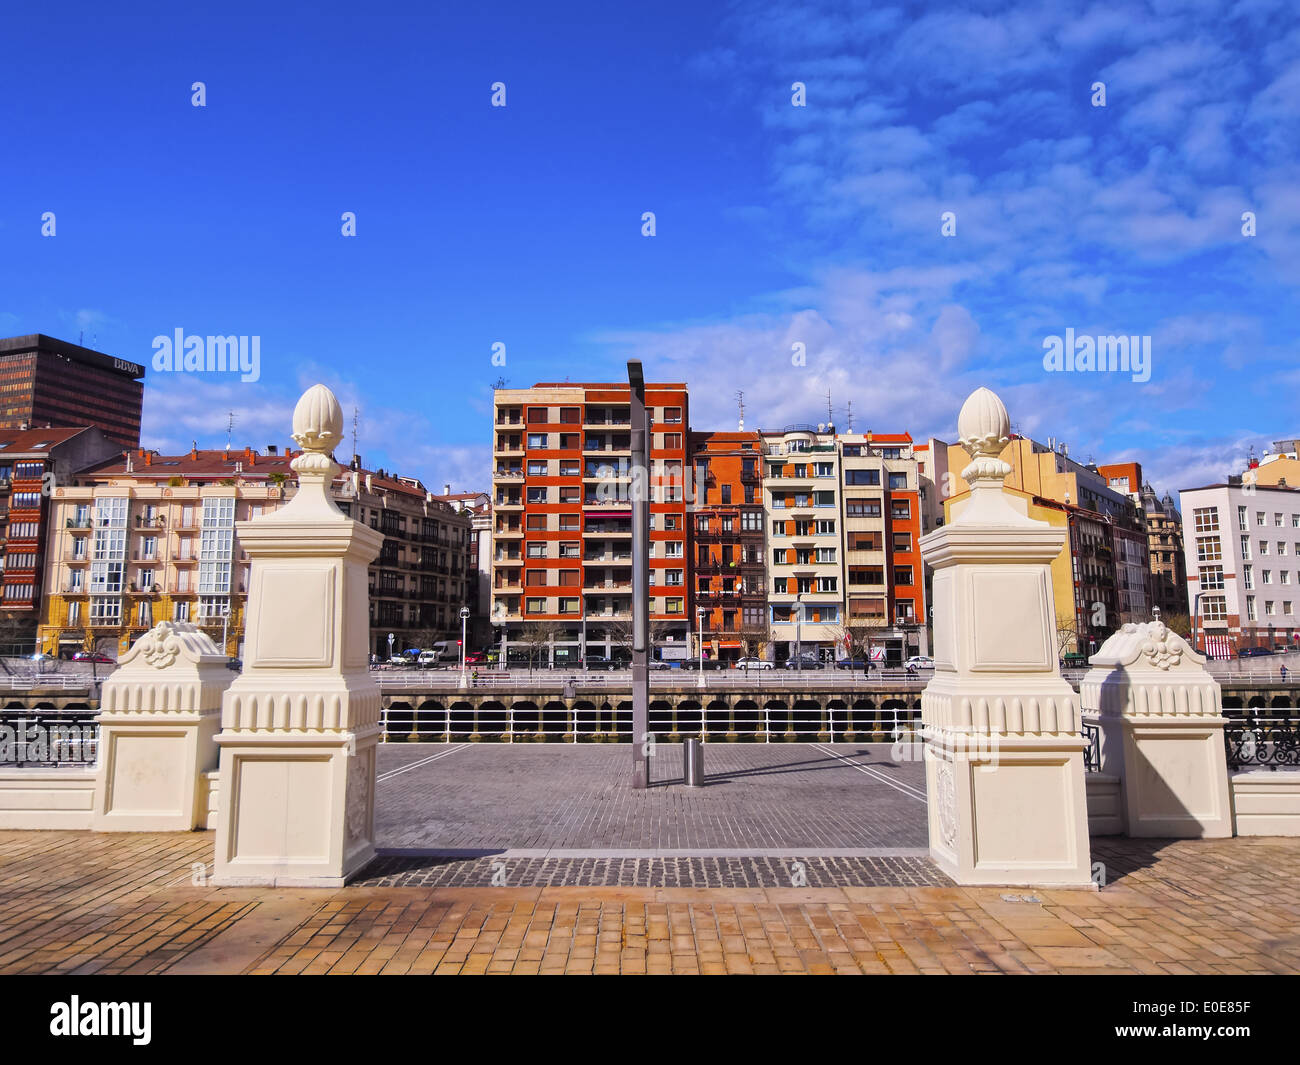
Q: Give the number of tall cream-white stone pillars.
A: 2